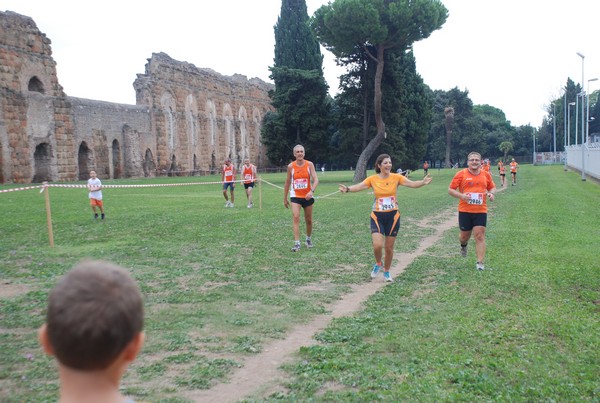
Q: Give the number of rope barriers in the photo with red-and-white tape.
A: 1